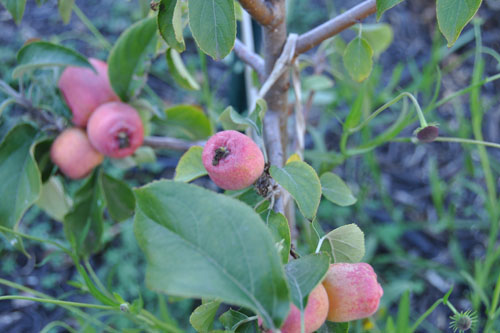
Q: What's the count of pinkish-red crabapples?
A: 6